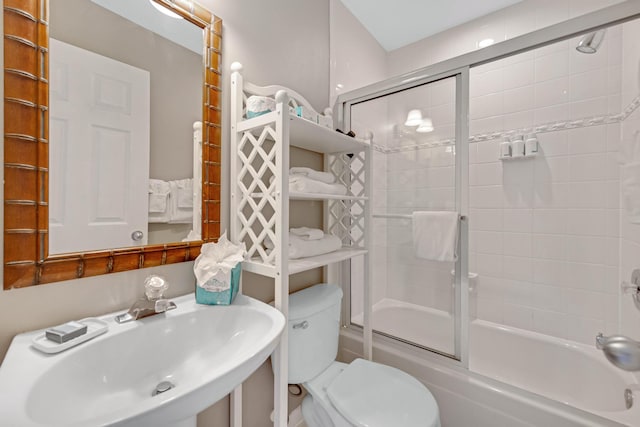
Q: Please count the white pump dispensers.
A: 3